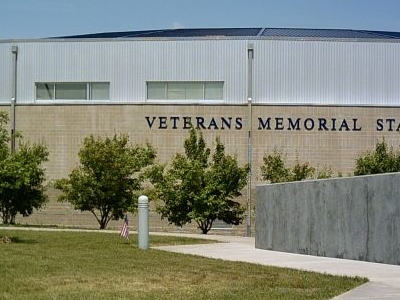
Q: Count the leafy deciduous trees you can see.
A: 5